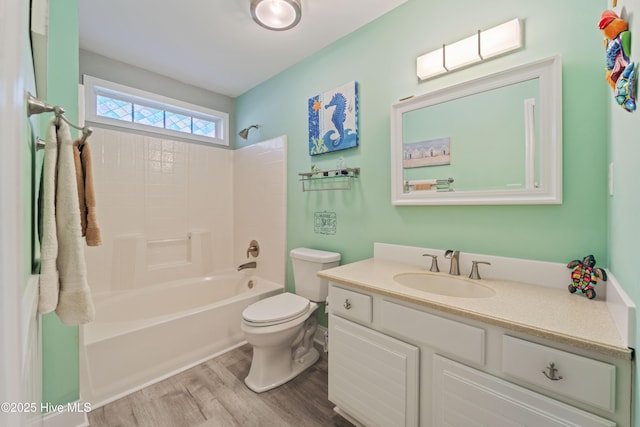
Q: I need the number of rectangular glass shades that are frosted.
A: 3